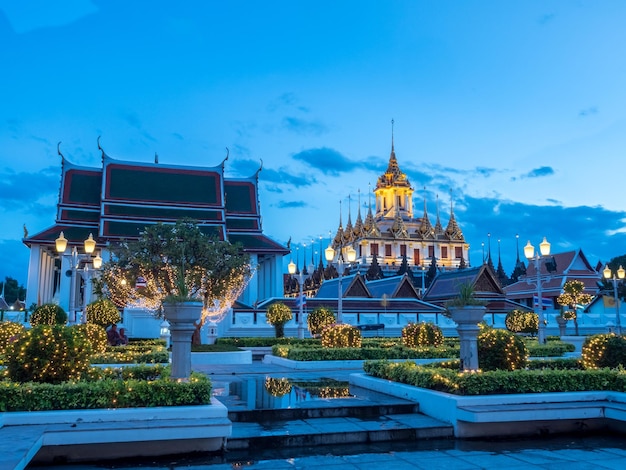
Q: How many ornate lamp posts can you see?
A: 6